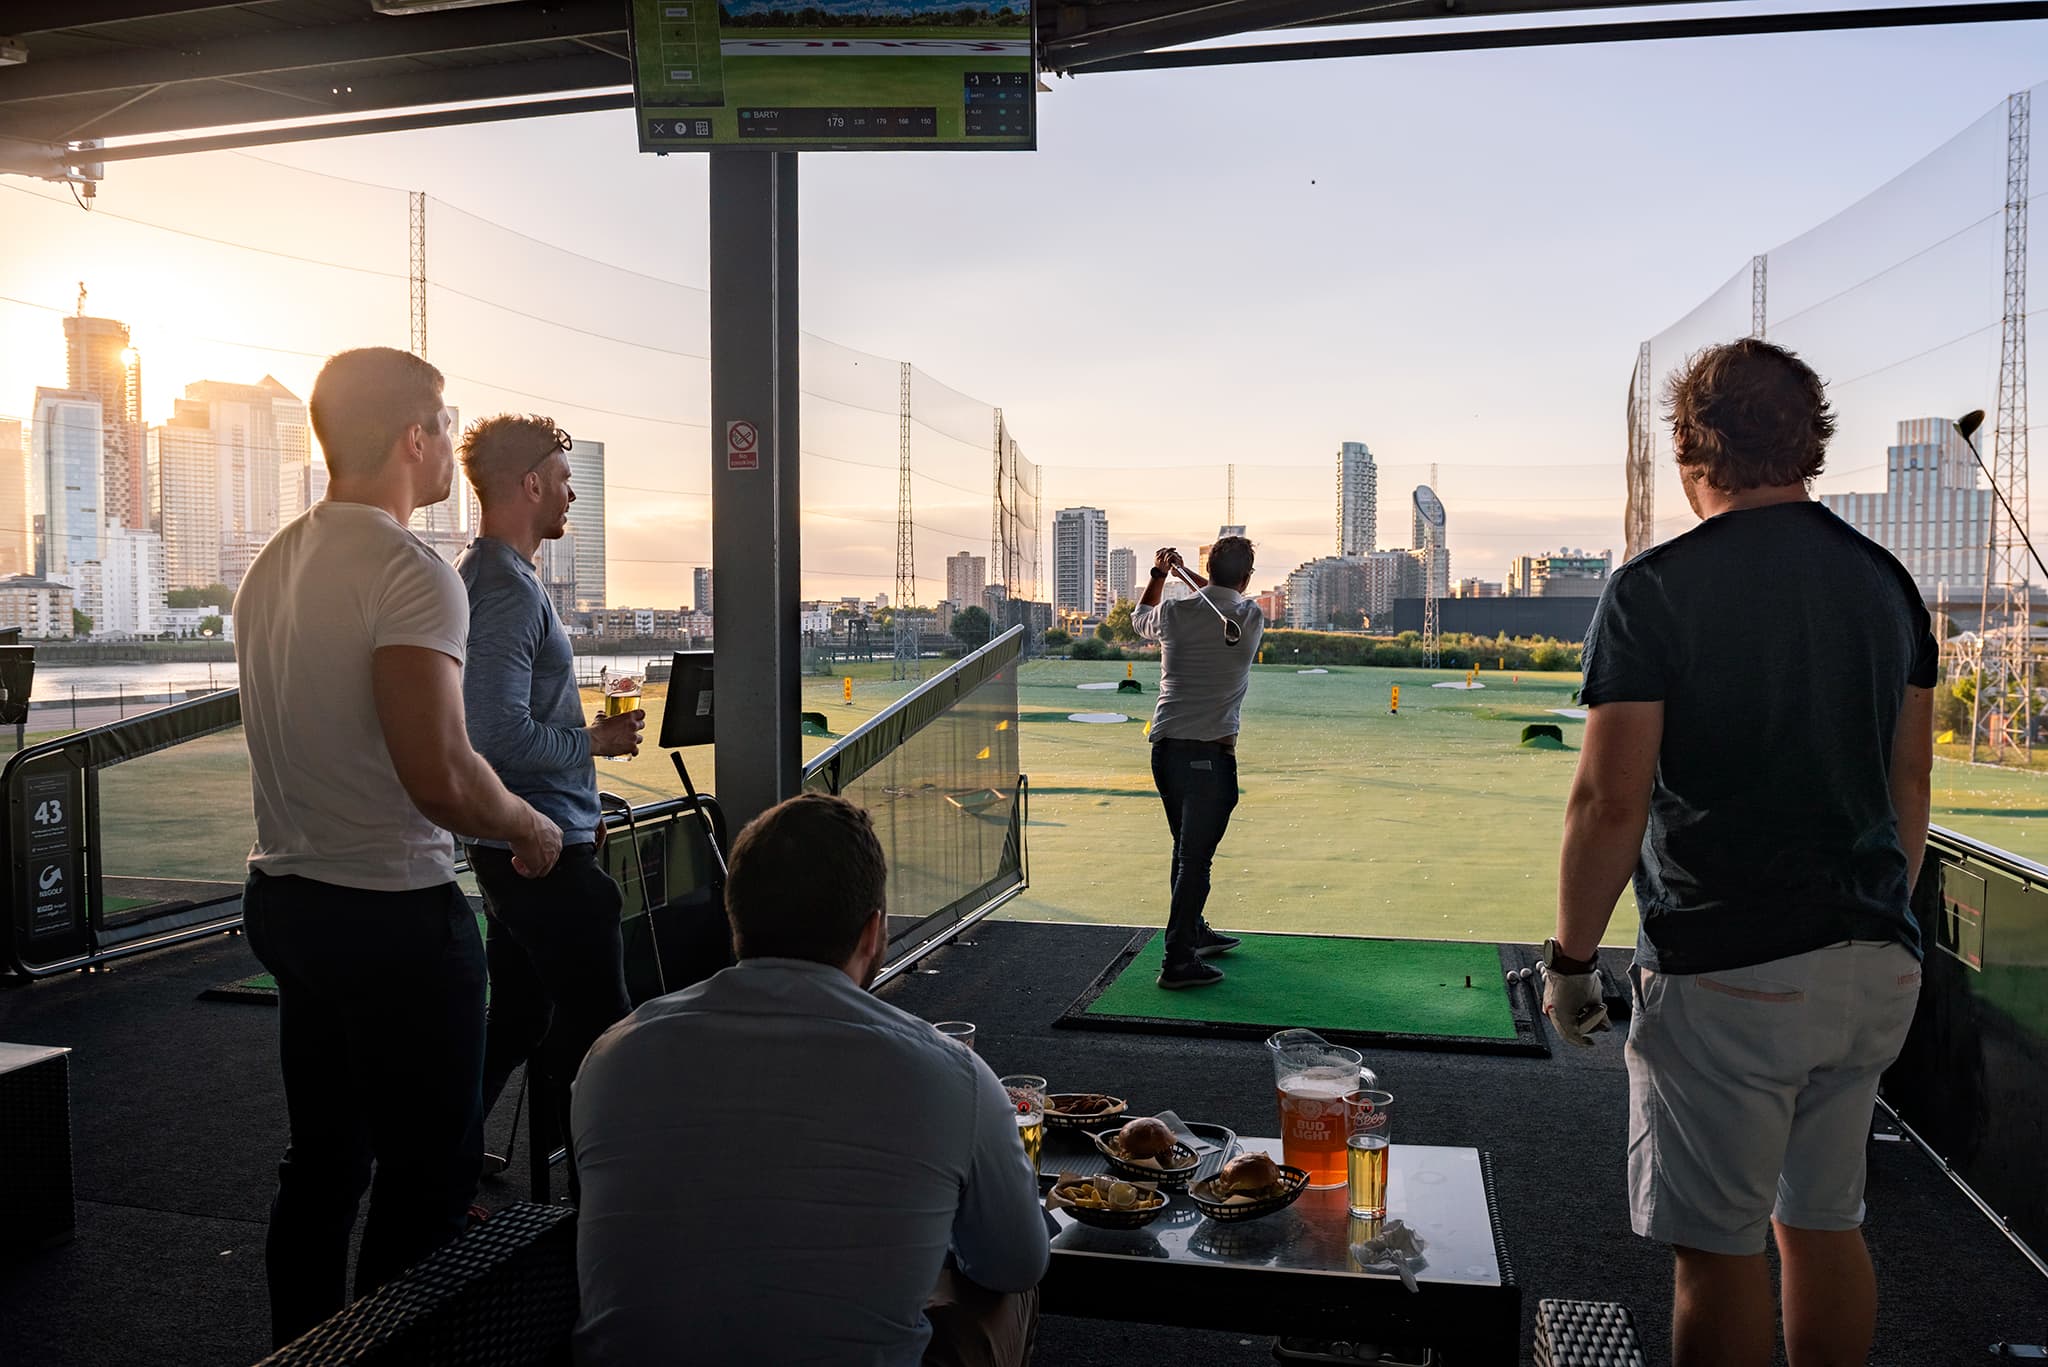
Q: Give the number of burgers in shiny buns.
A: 2